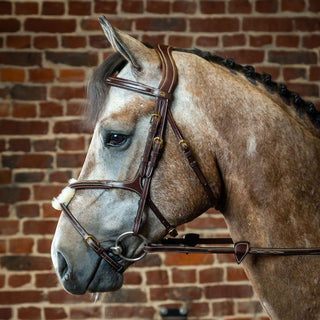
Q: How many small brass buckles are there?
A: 5